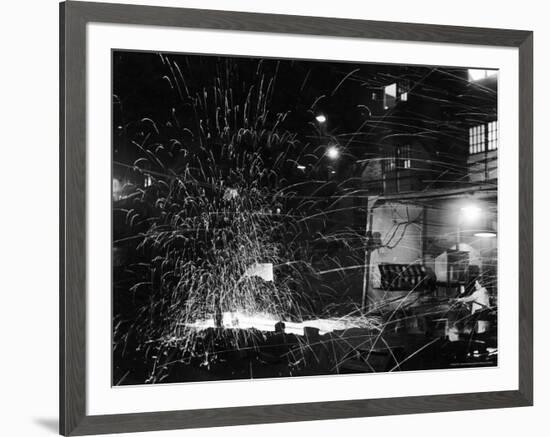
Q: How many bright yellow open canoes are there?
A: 0